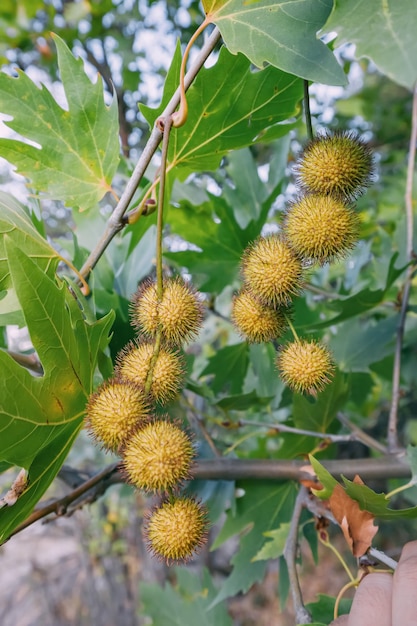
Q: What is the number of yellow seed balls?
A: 10